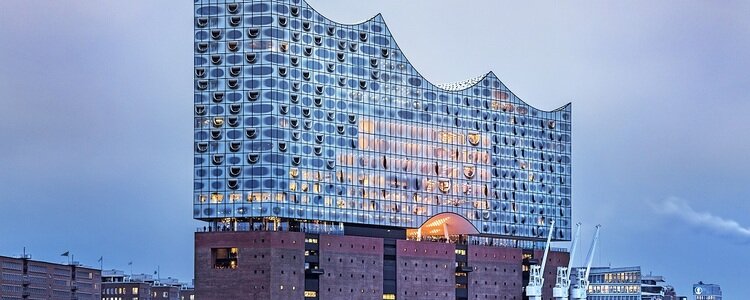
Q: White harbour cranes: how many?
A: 3